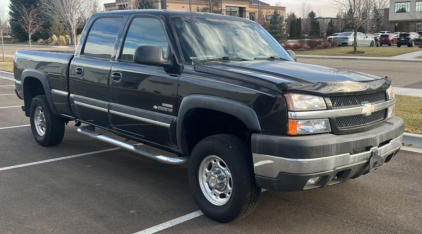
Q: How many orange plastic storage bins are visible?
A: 0